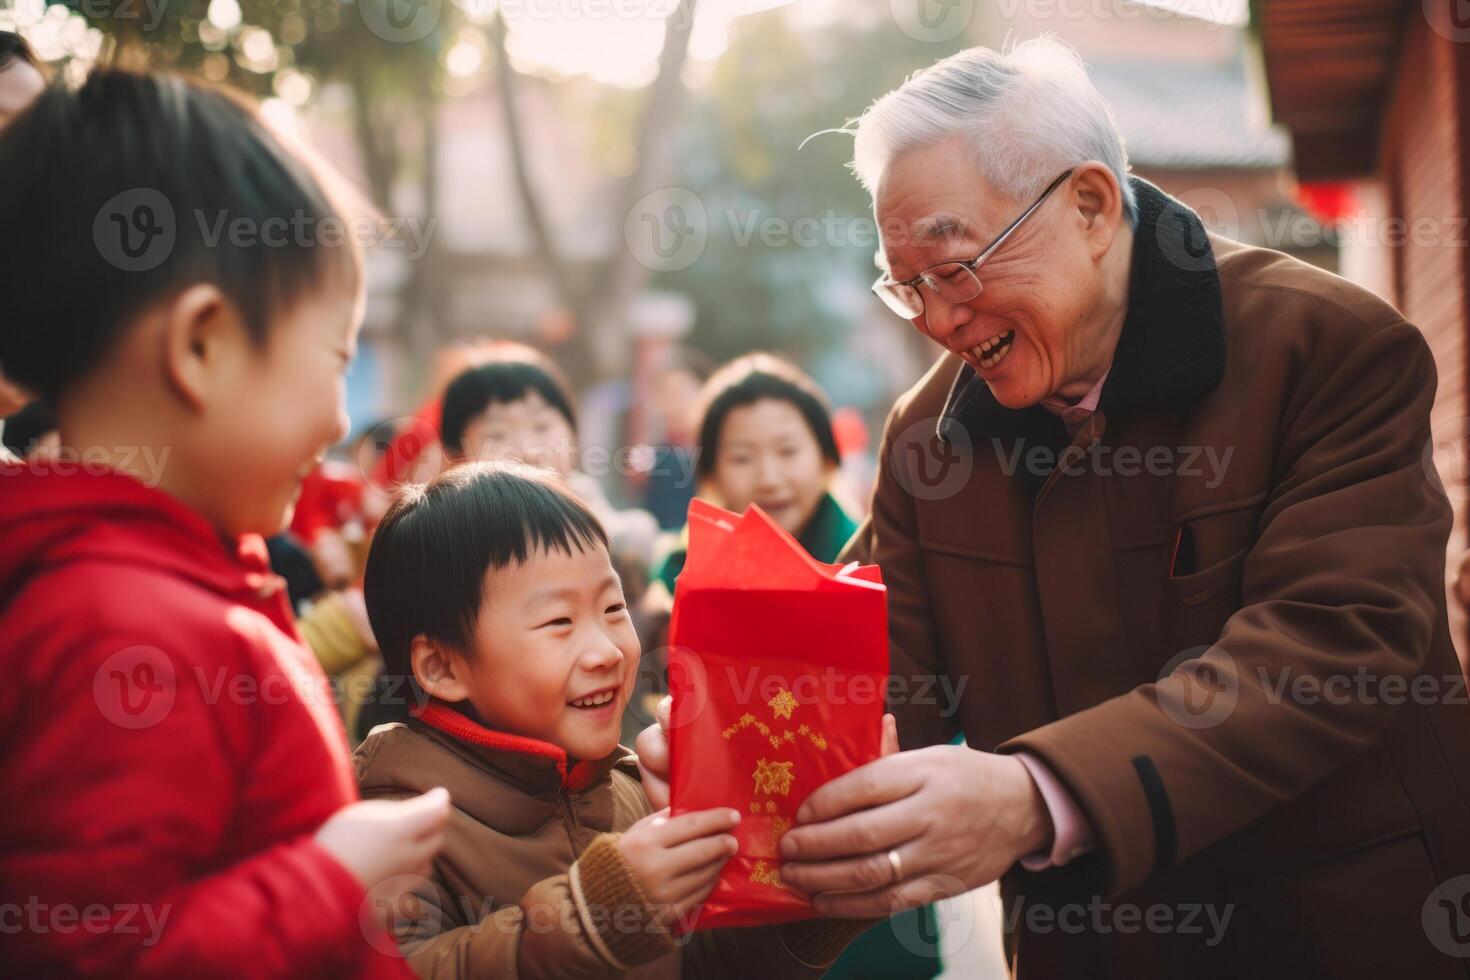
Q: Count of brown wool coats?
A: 1